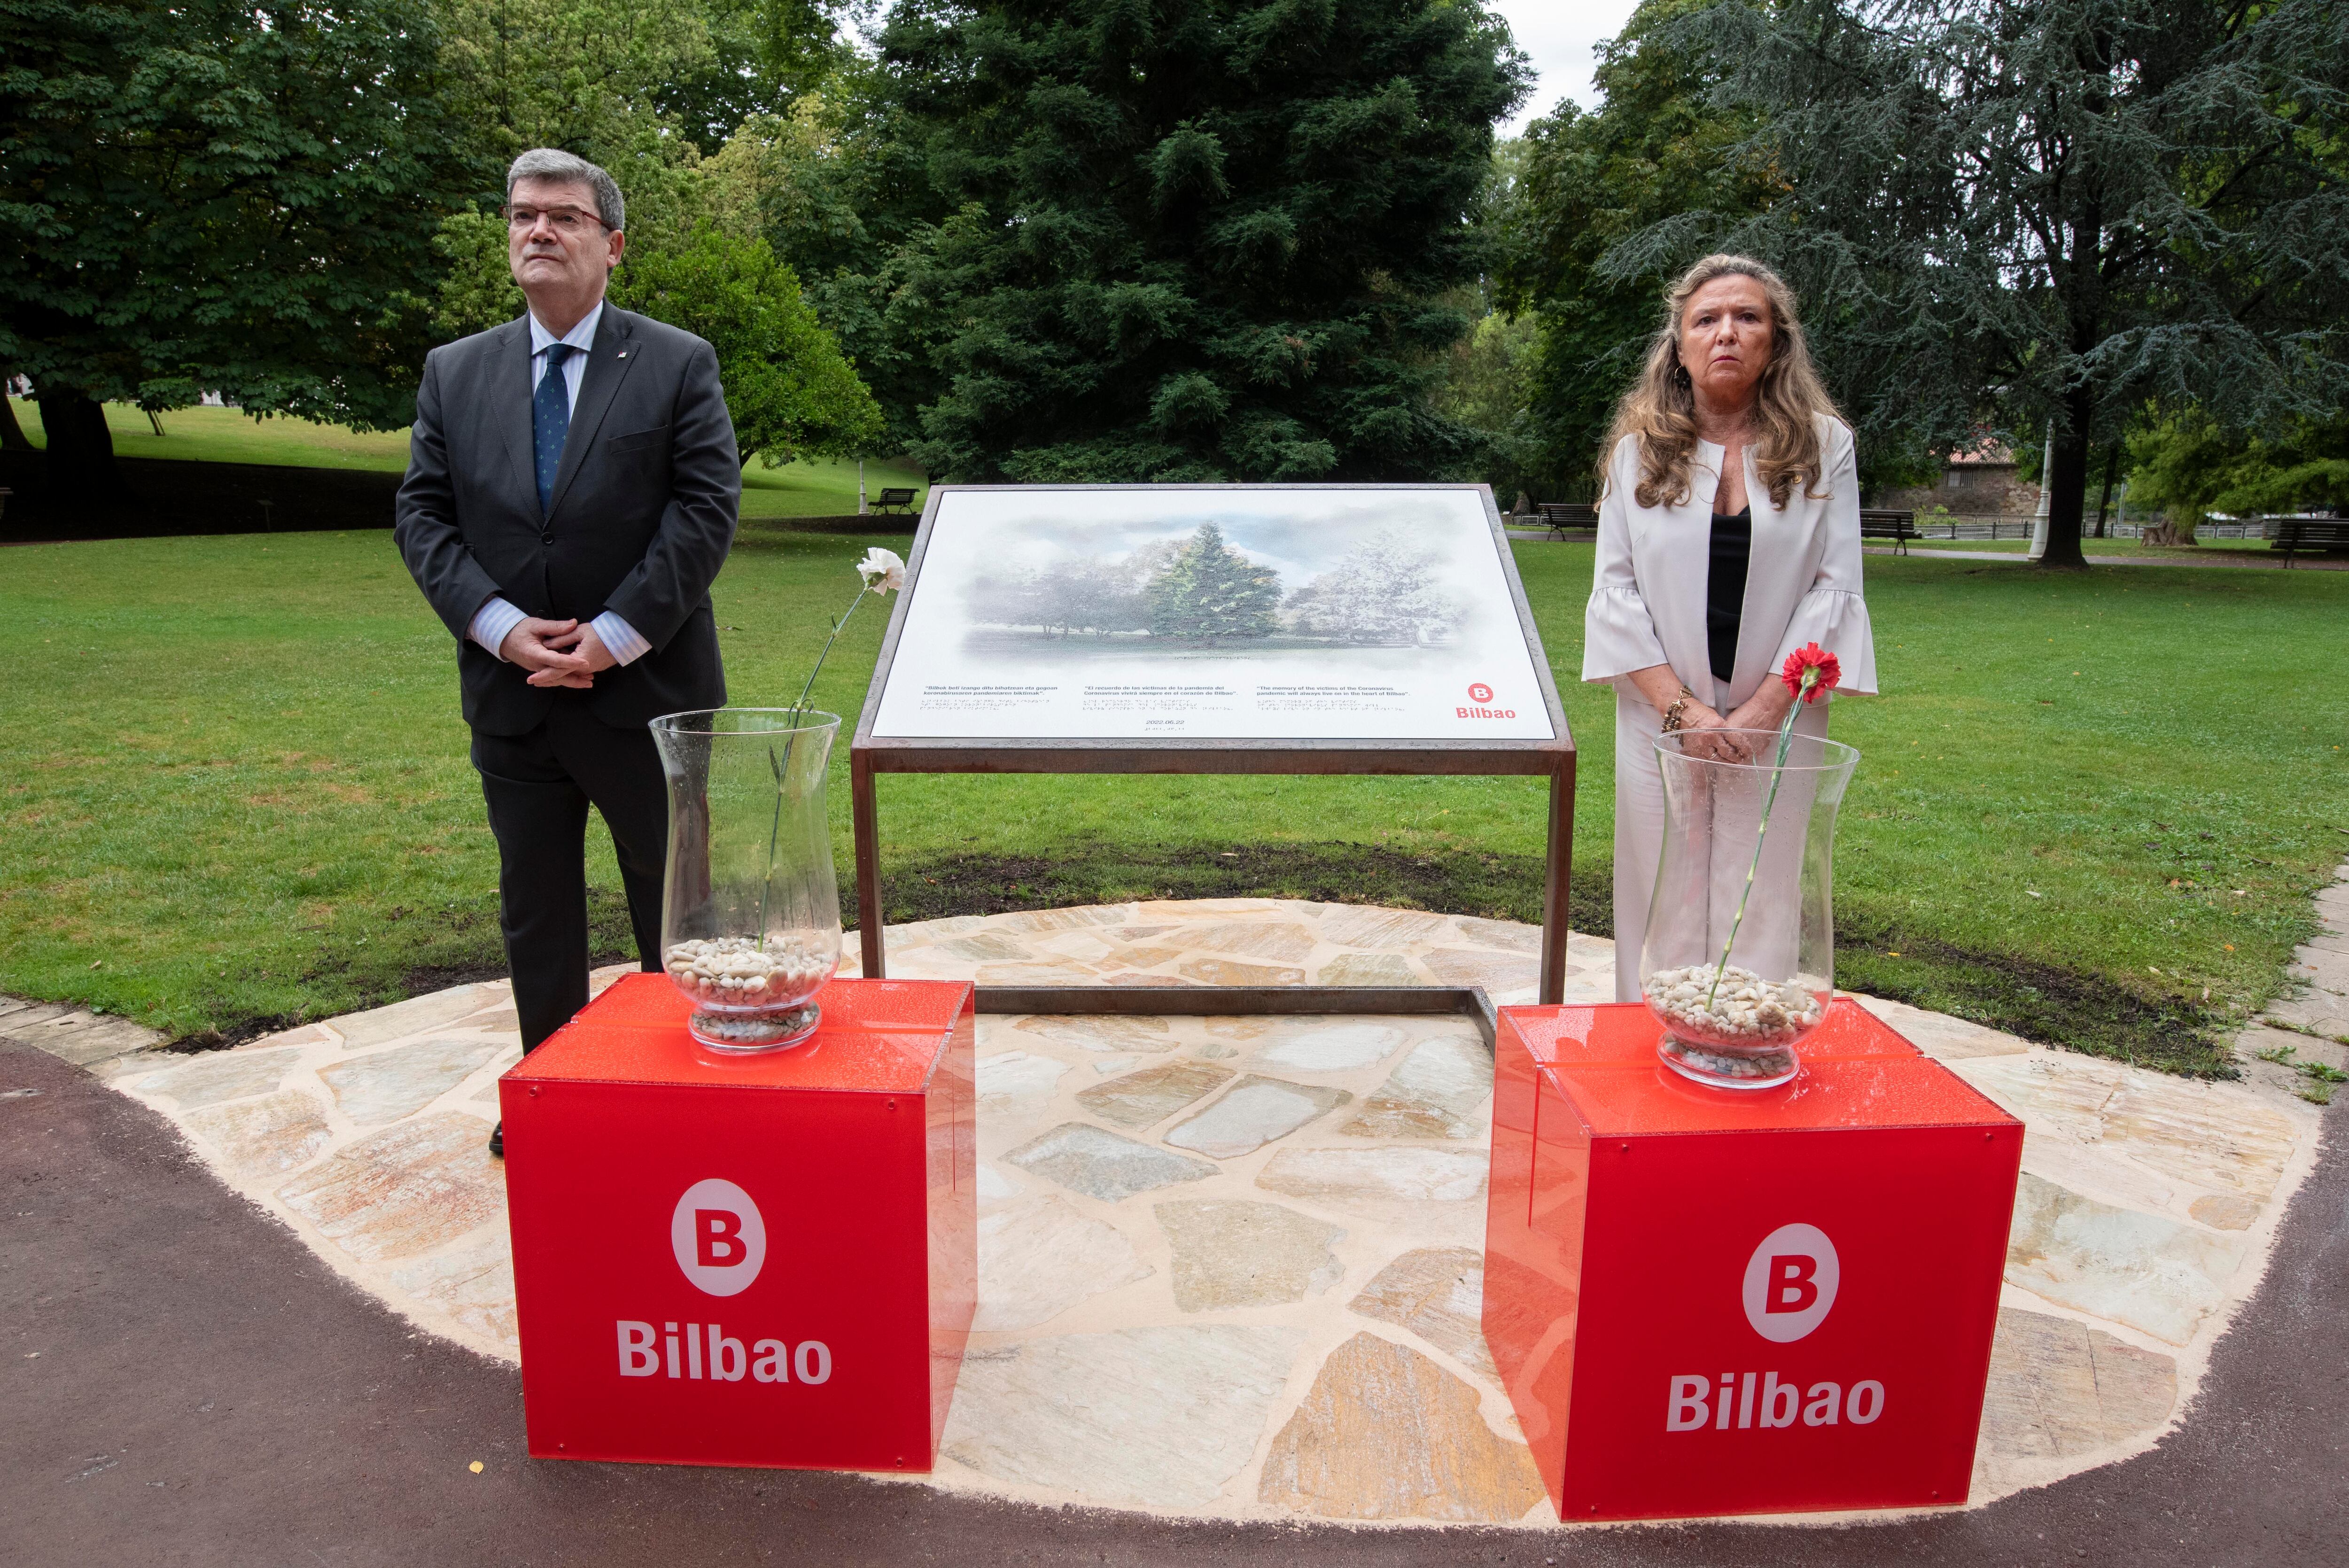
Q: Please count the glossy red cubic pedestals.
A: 2